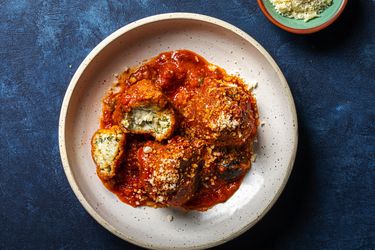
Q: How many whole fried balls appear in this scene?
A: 2